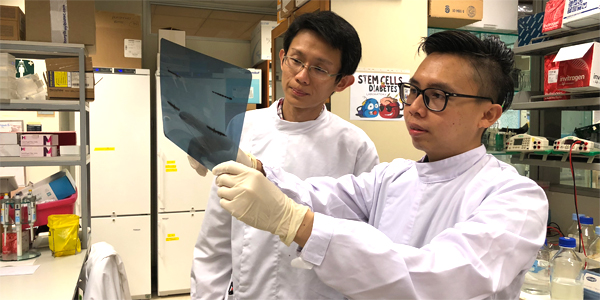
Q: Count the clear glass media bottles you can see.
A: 5